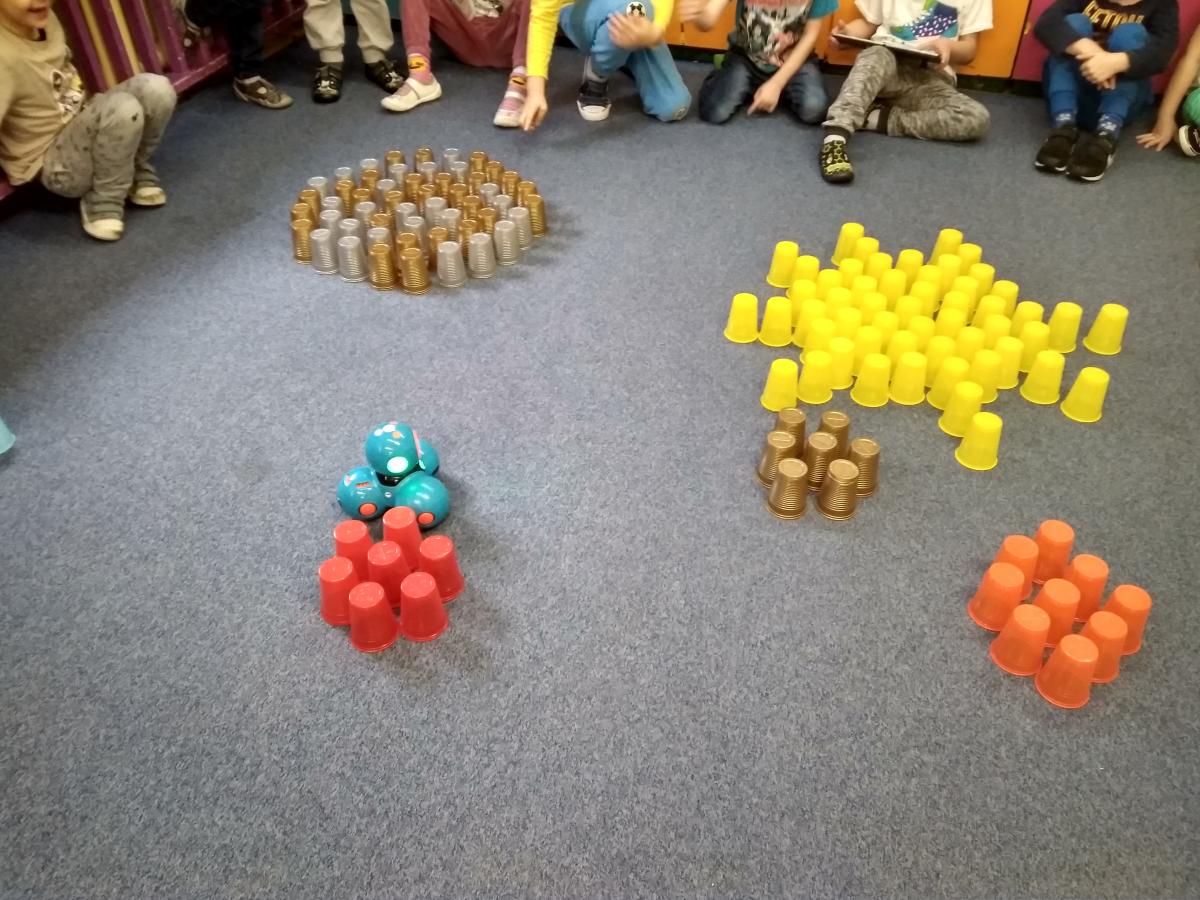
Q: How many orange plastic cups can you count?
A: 9